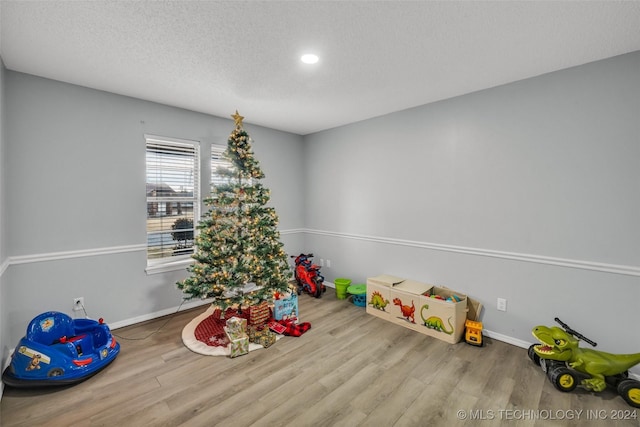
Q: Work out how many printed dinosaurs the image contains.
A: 3